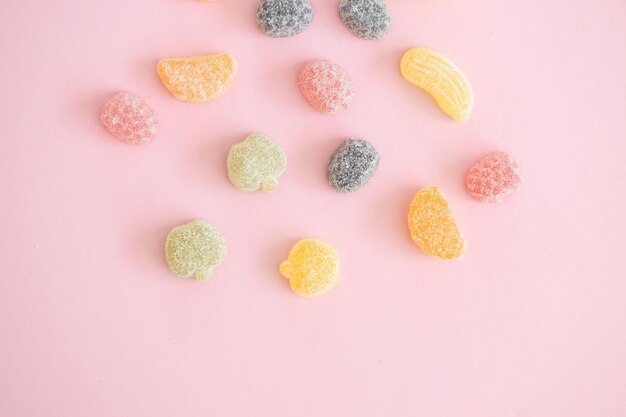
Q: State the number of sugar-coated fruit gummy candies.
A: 12